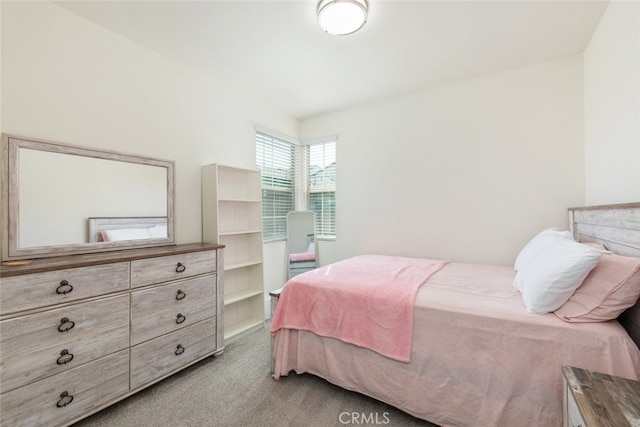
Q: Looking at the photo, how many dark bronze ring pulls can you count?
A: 8